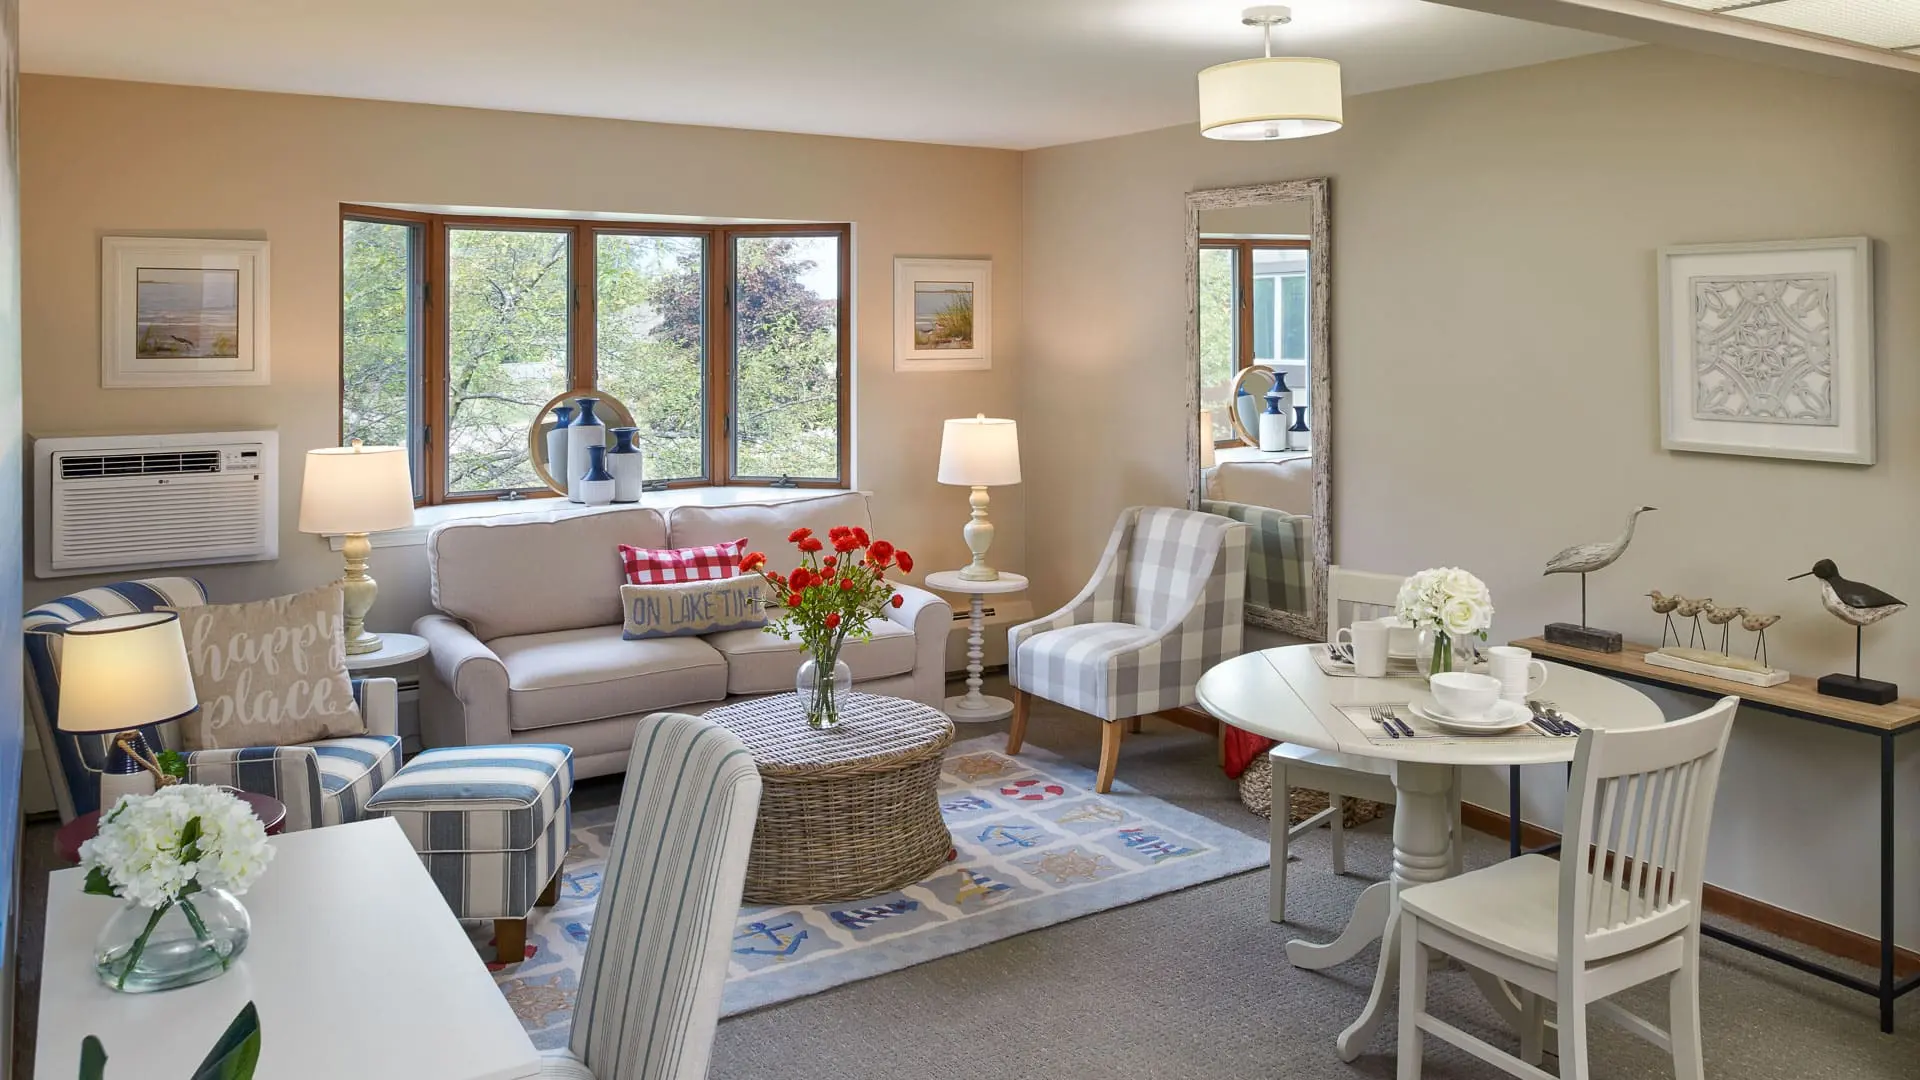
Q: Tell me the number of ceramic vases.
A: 3